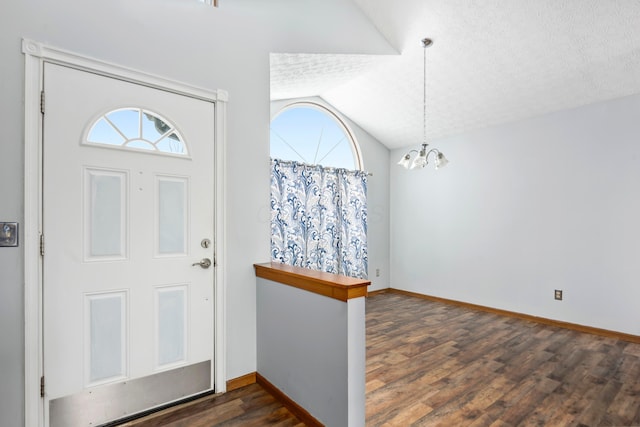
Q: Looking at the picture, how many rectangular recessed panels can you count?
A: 4